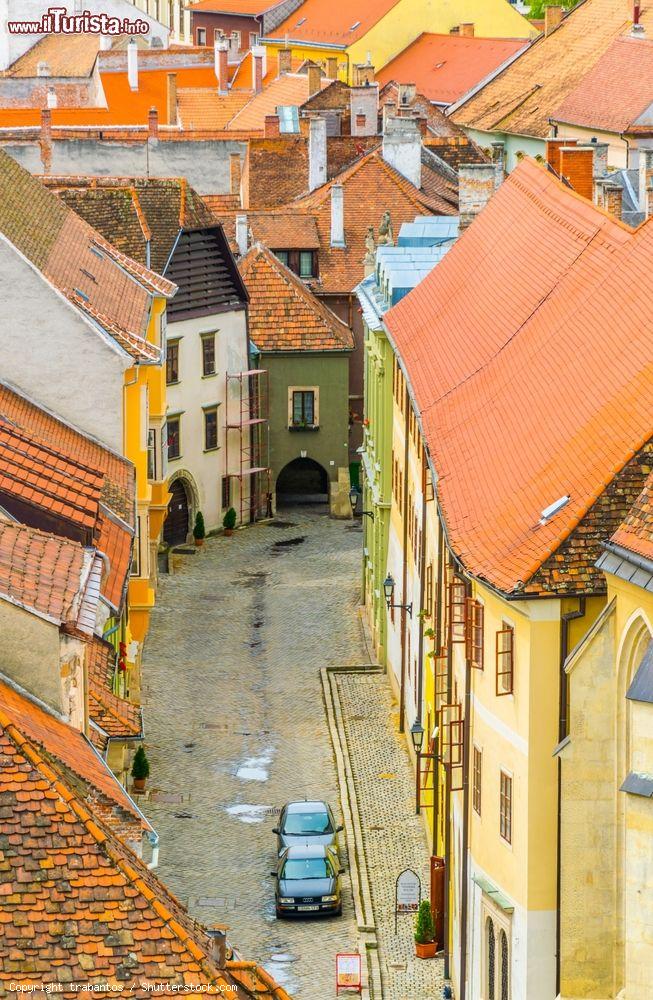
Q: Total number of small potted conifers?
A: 4